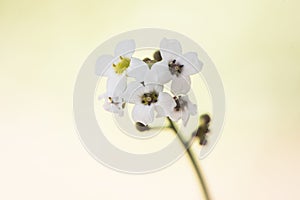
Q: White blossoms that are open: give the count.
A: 5